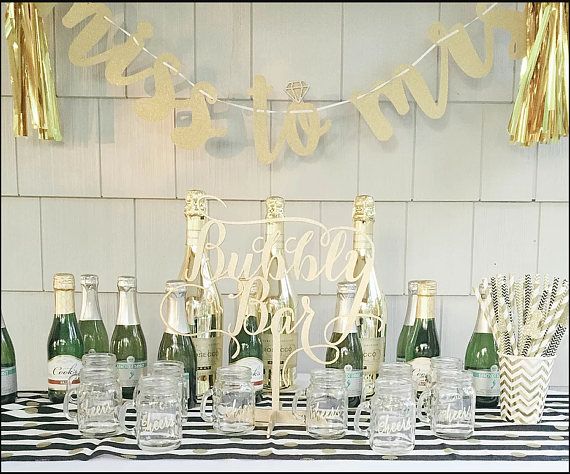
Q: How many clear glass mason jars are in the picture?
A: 10